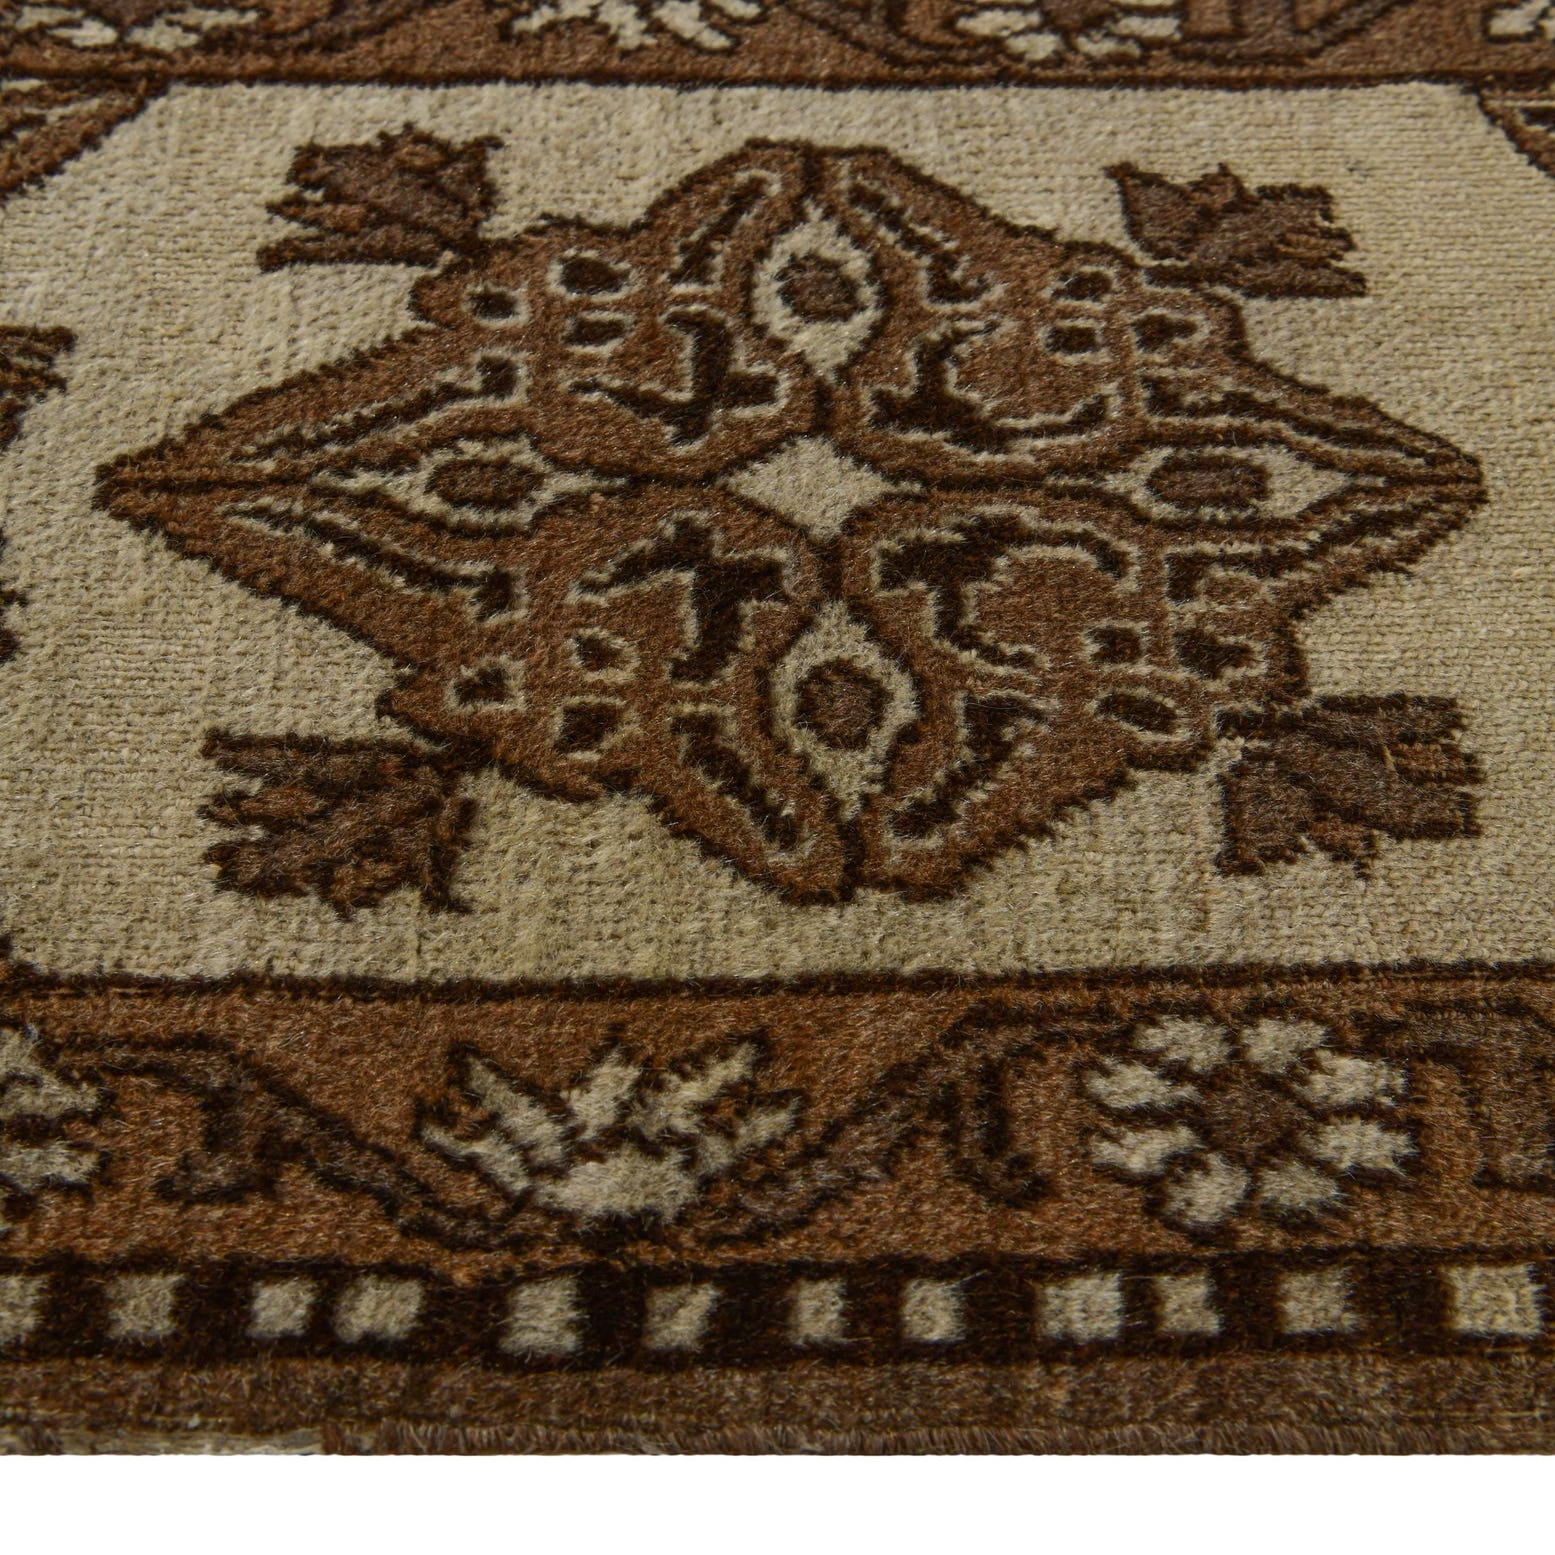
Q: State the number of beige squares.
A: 12